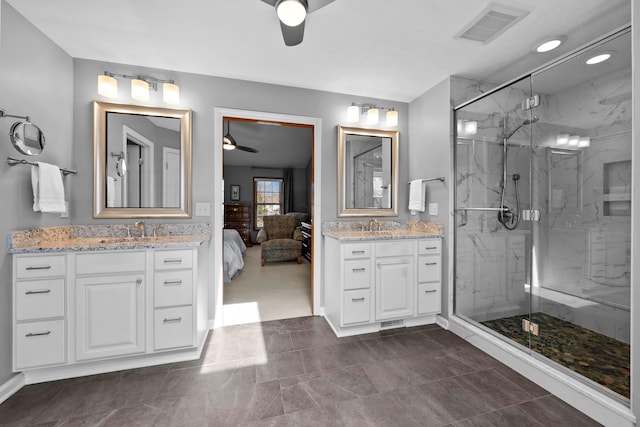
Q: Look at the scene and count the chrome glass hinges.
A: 3